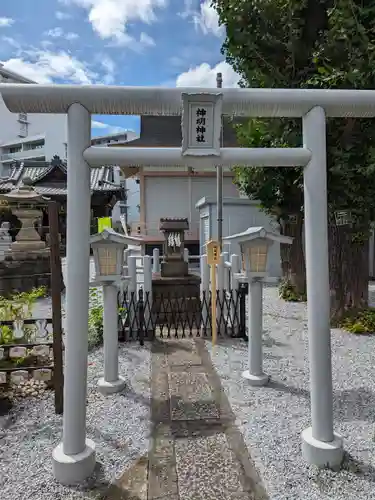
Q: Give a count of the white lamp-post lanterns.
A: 2